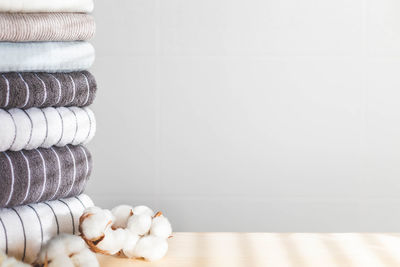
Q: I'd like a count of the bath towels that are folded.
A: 7